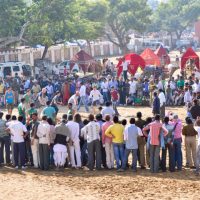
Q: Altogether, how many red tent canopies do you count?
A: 5